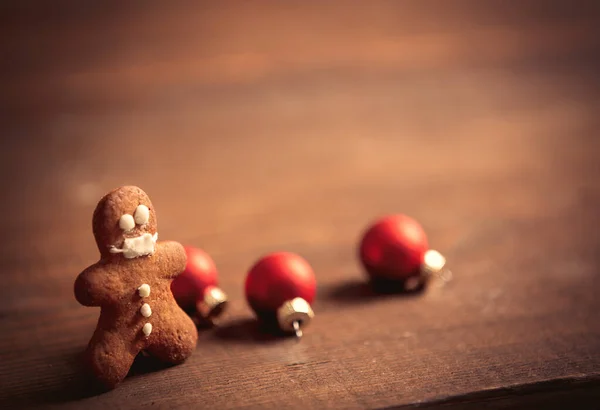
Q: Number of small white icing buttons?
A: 3